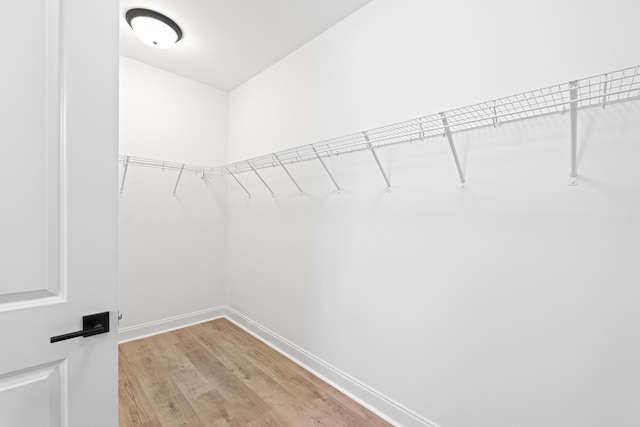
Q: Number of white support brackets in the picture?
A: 9